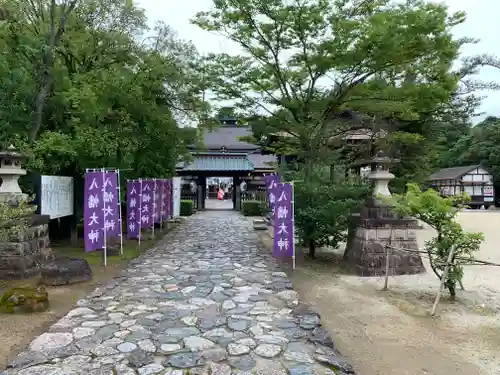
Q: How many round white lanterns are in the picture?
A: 2